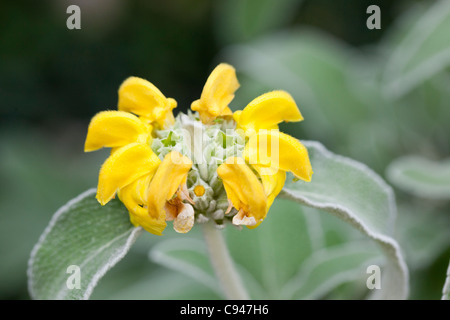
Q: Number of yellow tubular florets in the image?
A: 8